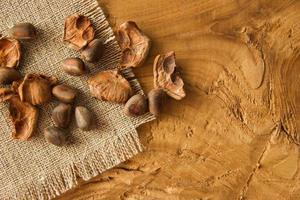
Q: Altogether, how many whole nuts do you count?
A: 10